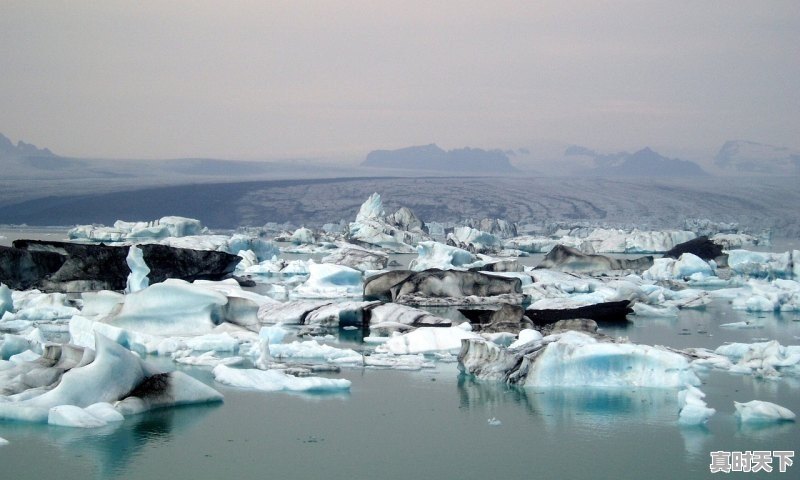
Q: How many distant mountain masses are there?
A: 4